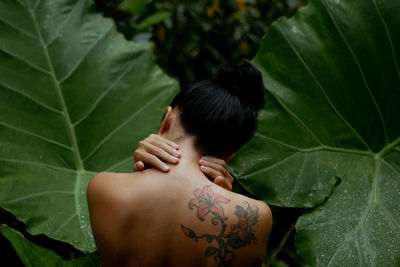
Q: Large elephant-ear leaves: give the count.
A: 2